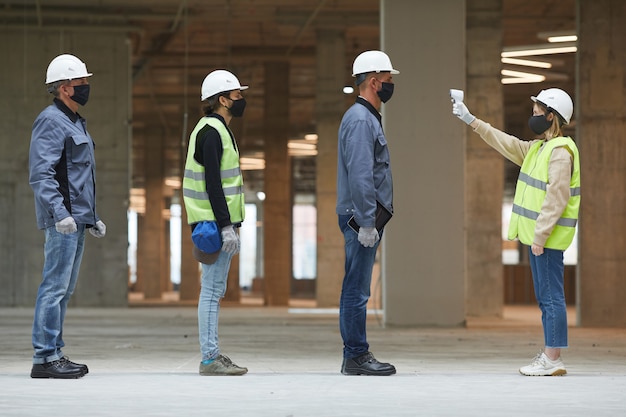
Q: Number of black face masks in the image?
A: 4